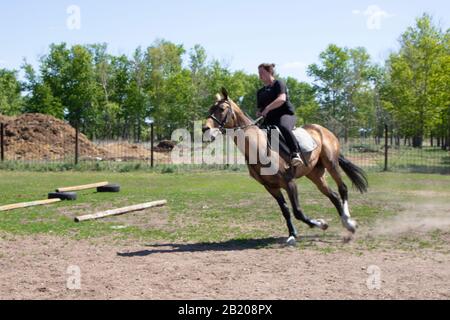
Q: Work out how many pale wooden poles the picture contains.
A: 3